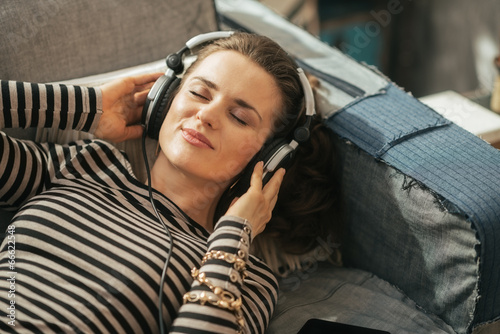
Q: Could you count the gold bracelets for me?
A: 3